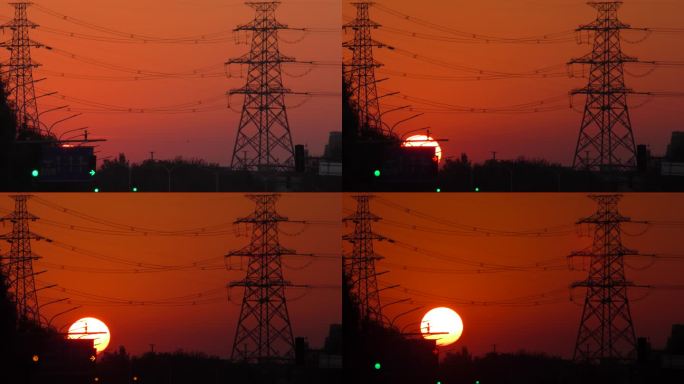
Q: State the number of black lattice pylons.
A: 8